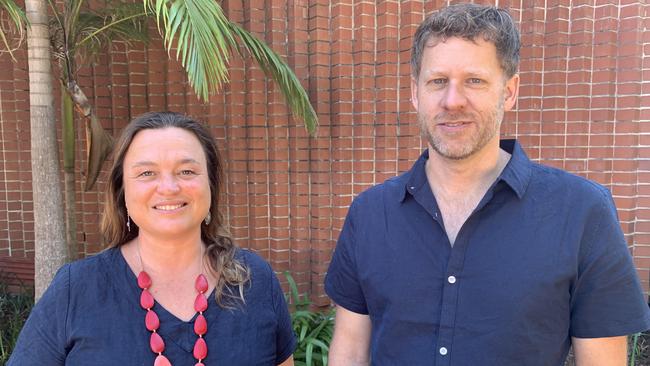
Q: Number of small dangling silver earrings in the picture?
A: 2